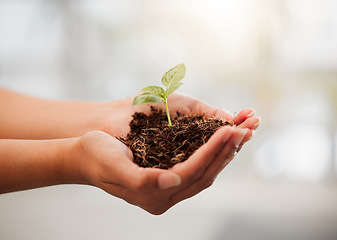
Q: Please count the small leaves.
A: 4